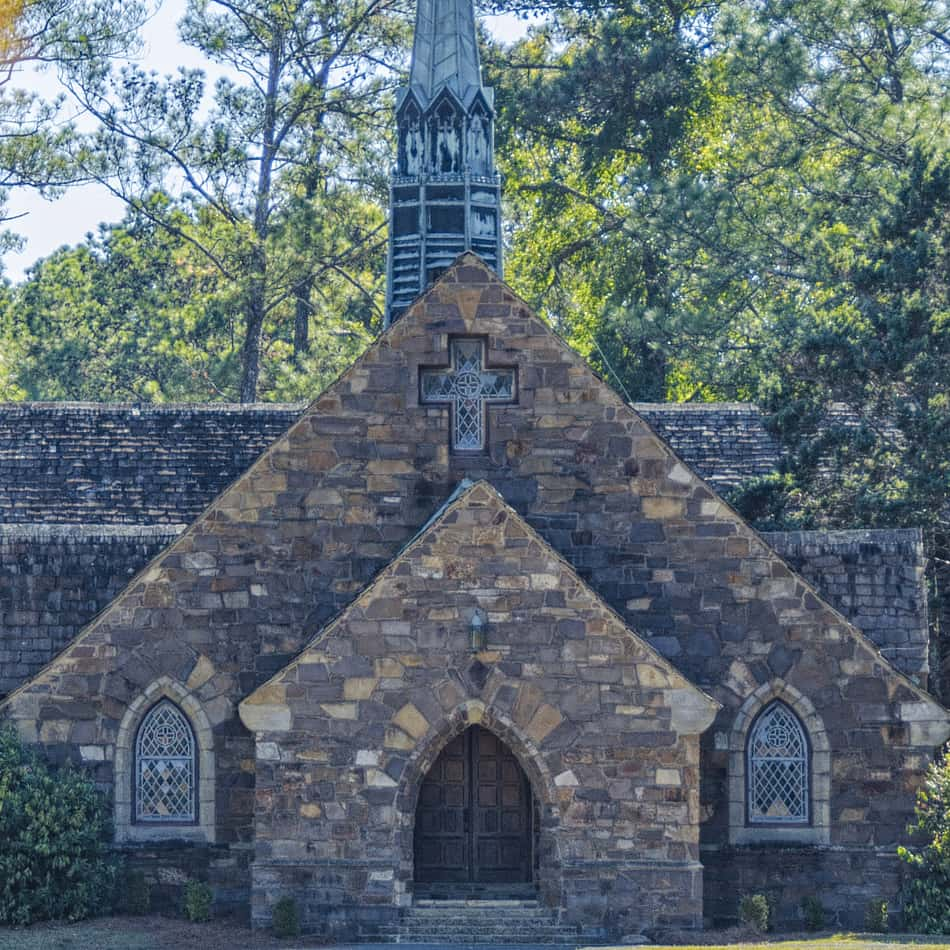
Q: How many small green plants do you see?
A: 6